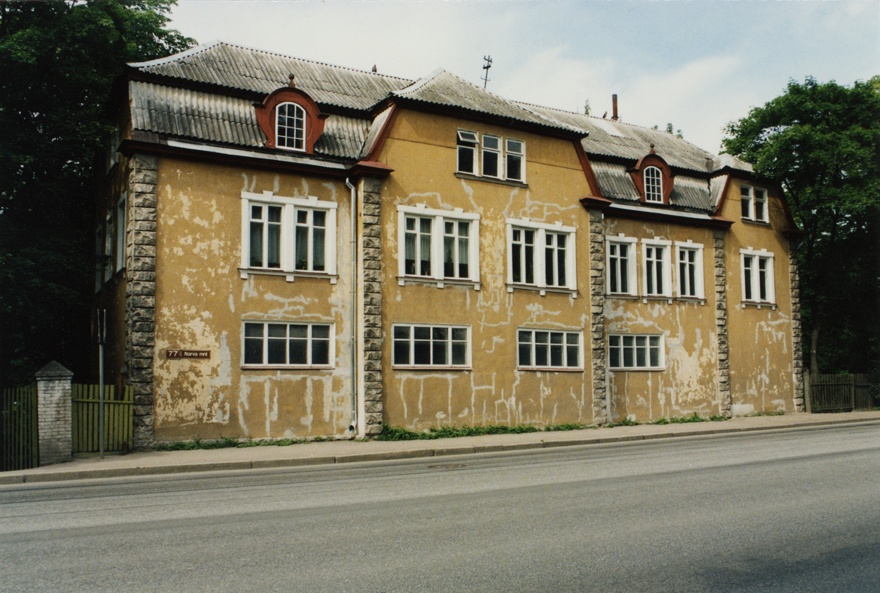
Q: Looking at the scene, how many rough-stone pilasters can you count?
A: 5